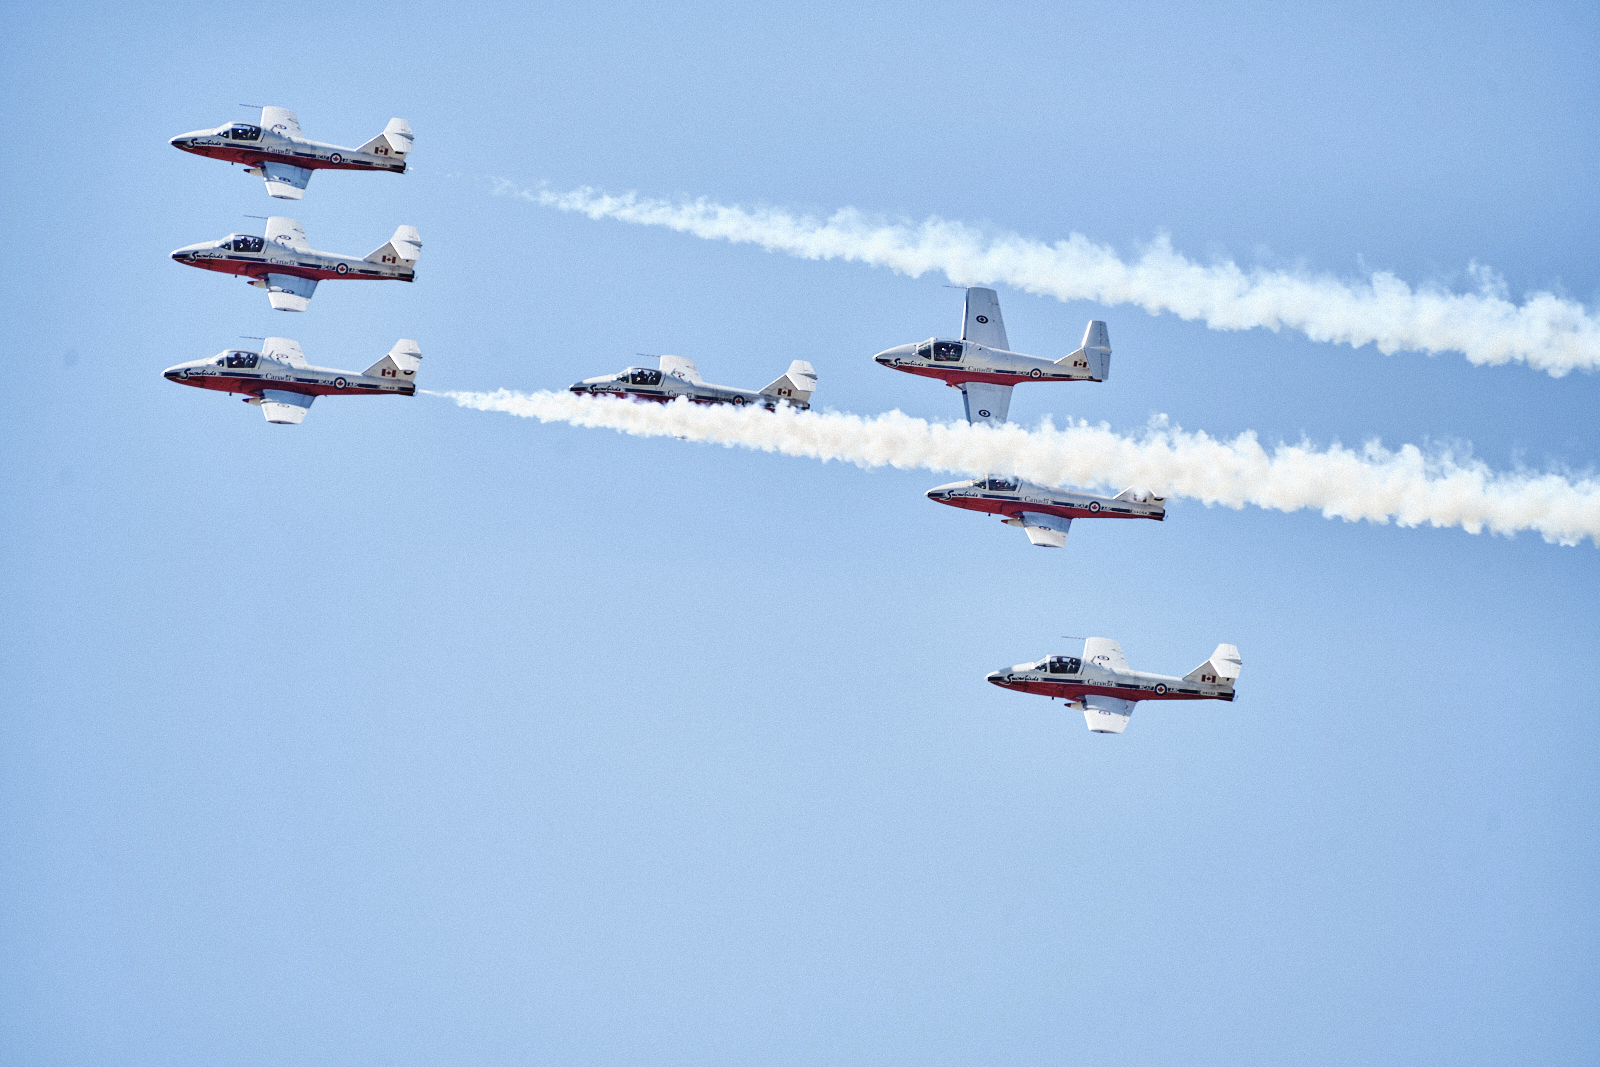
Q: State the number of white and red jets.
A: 7